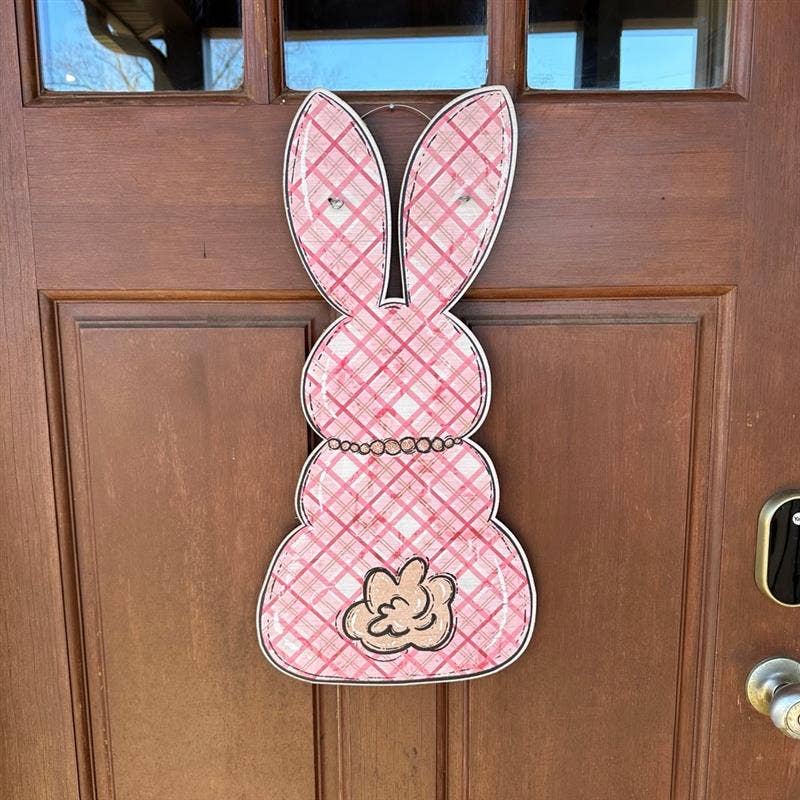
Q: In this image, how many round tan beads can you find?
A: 11